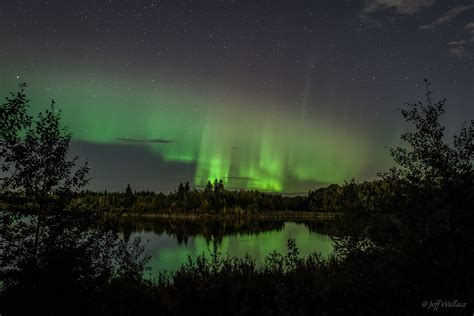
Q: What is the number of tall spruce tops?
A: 6